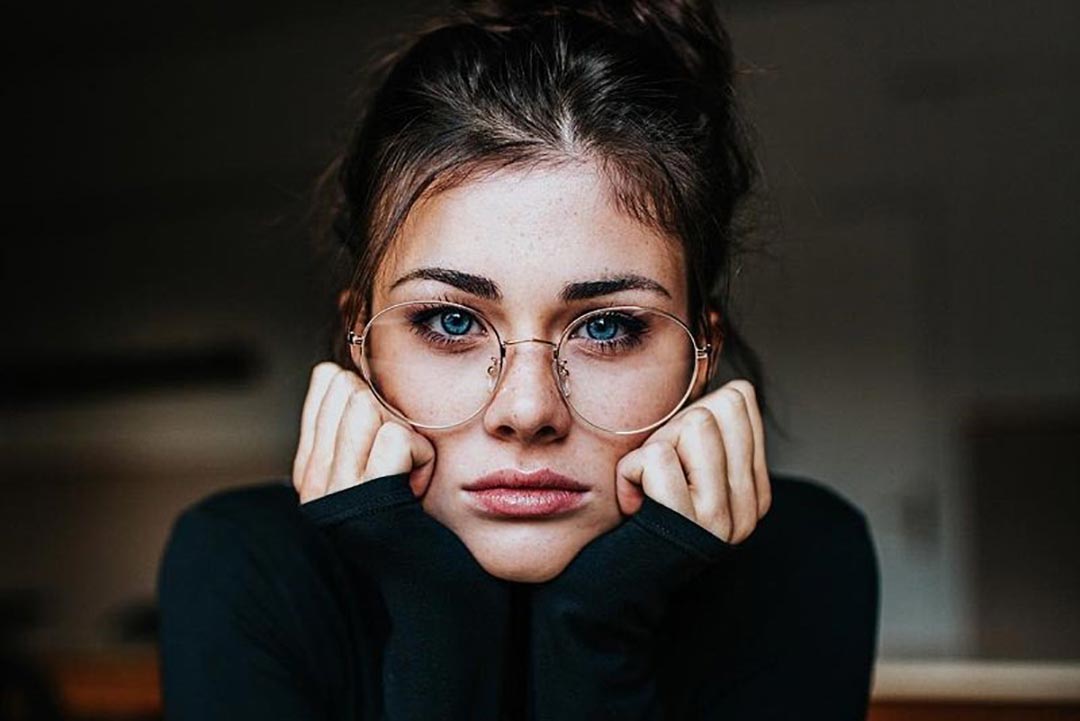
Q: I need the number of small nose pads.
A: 2